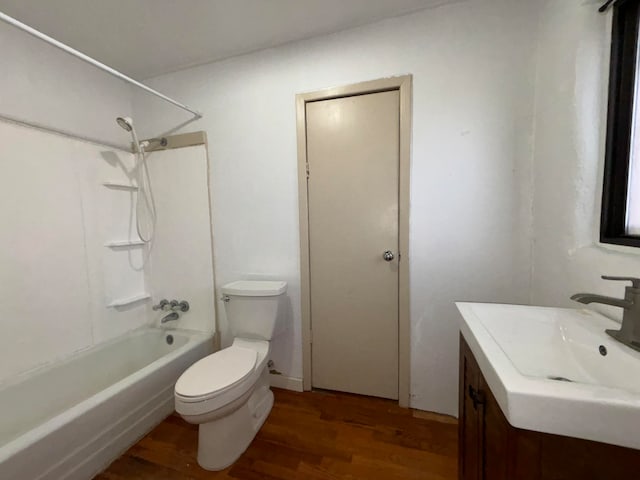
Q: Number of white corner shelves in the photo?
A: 3